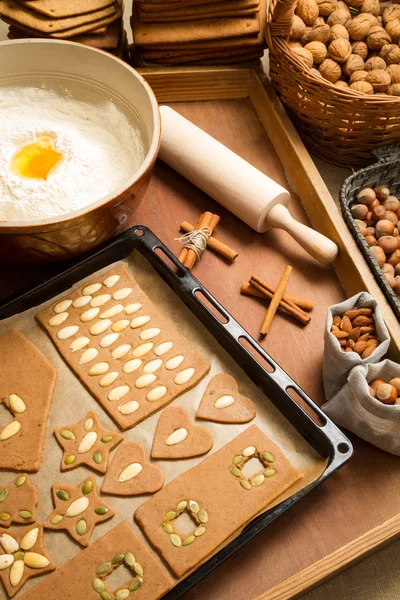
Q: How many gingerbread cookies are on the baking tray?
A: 11